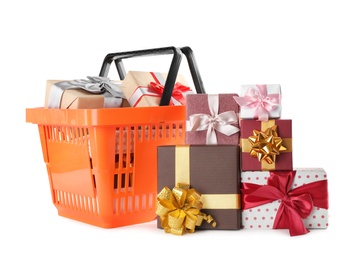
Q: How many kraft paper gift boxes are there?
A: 2